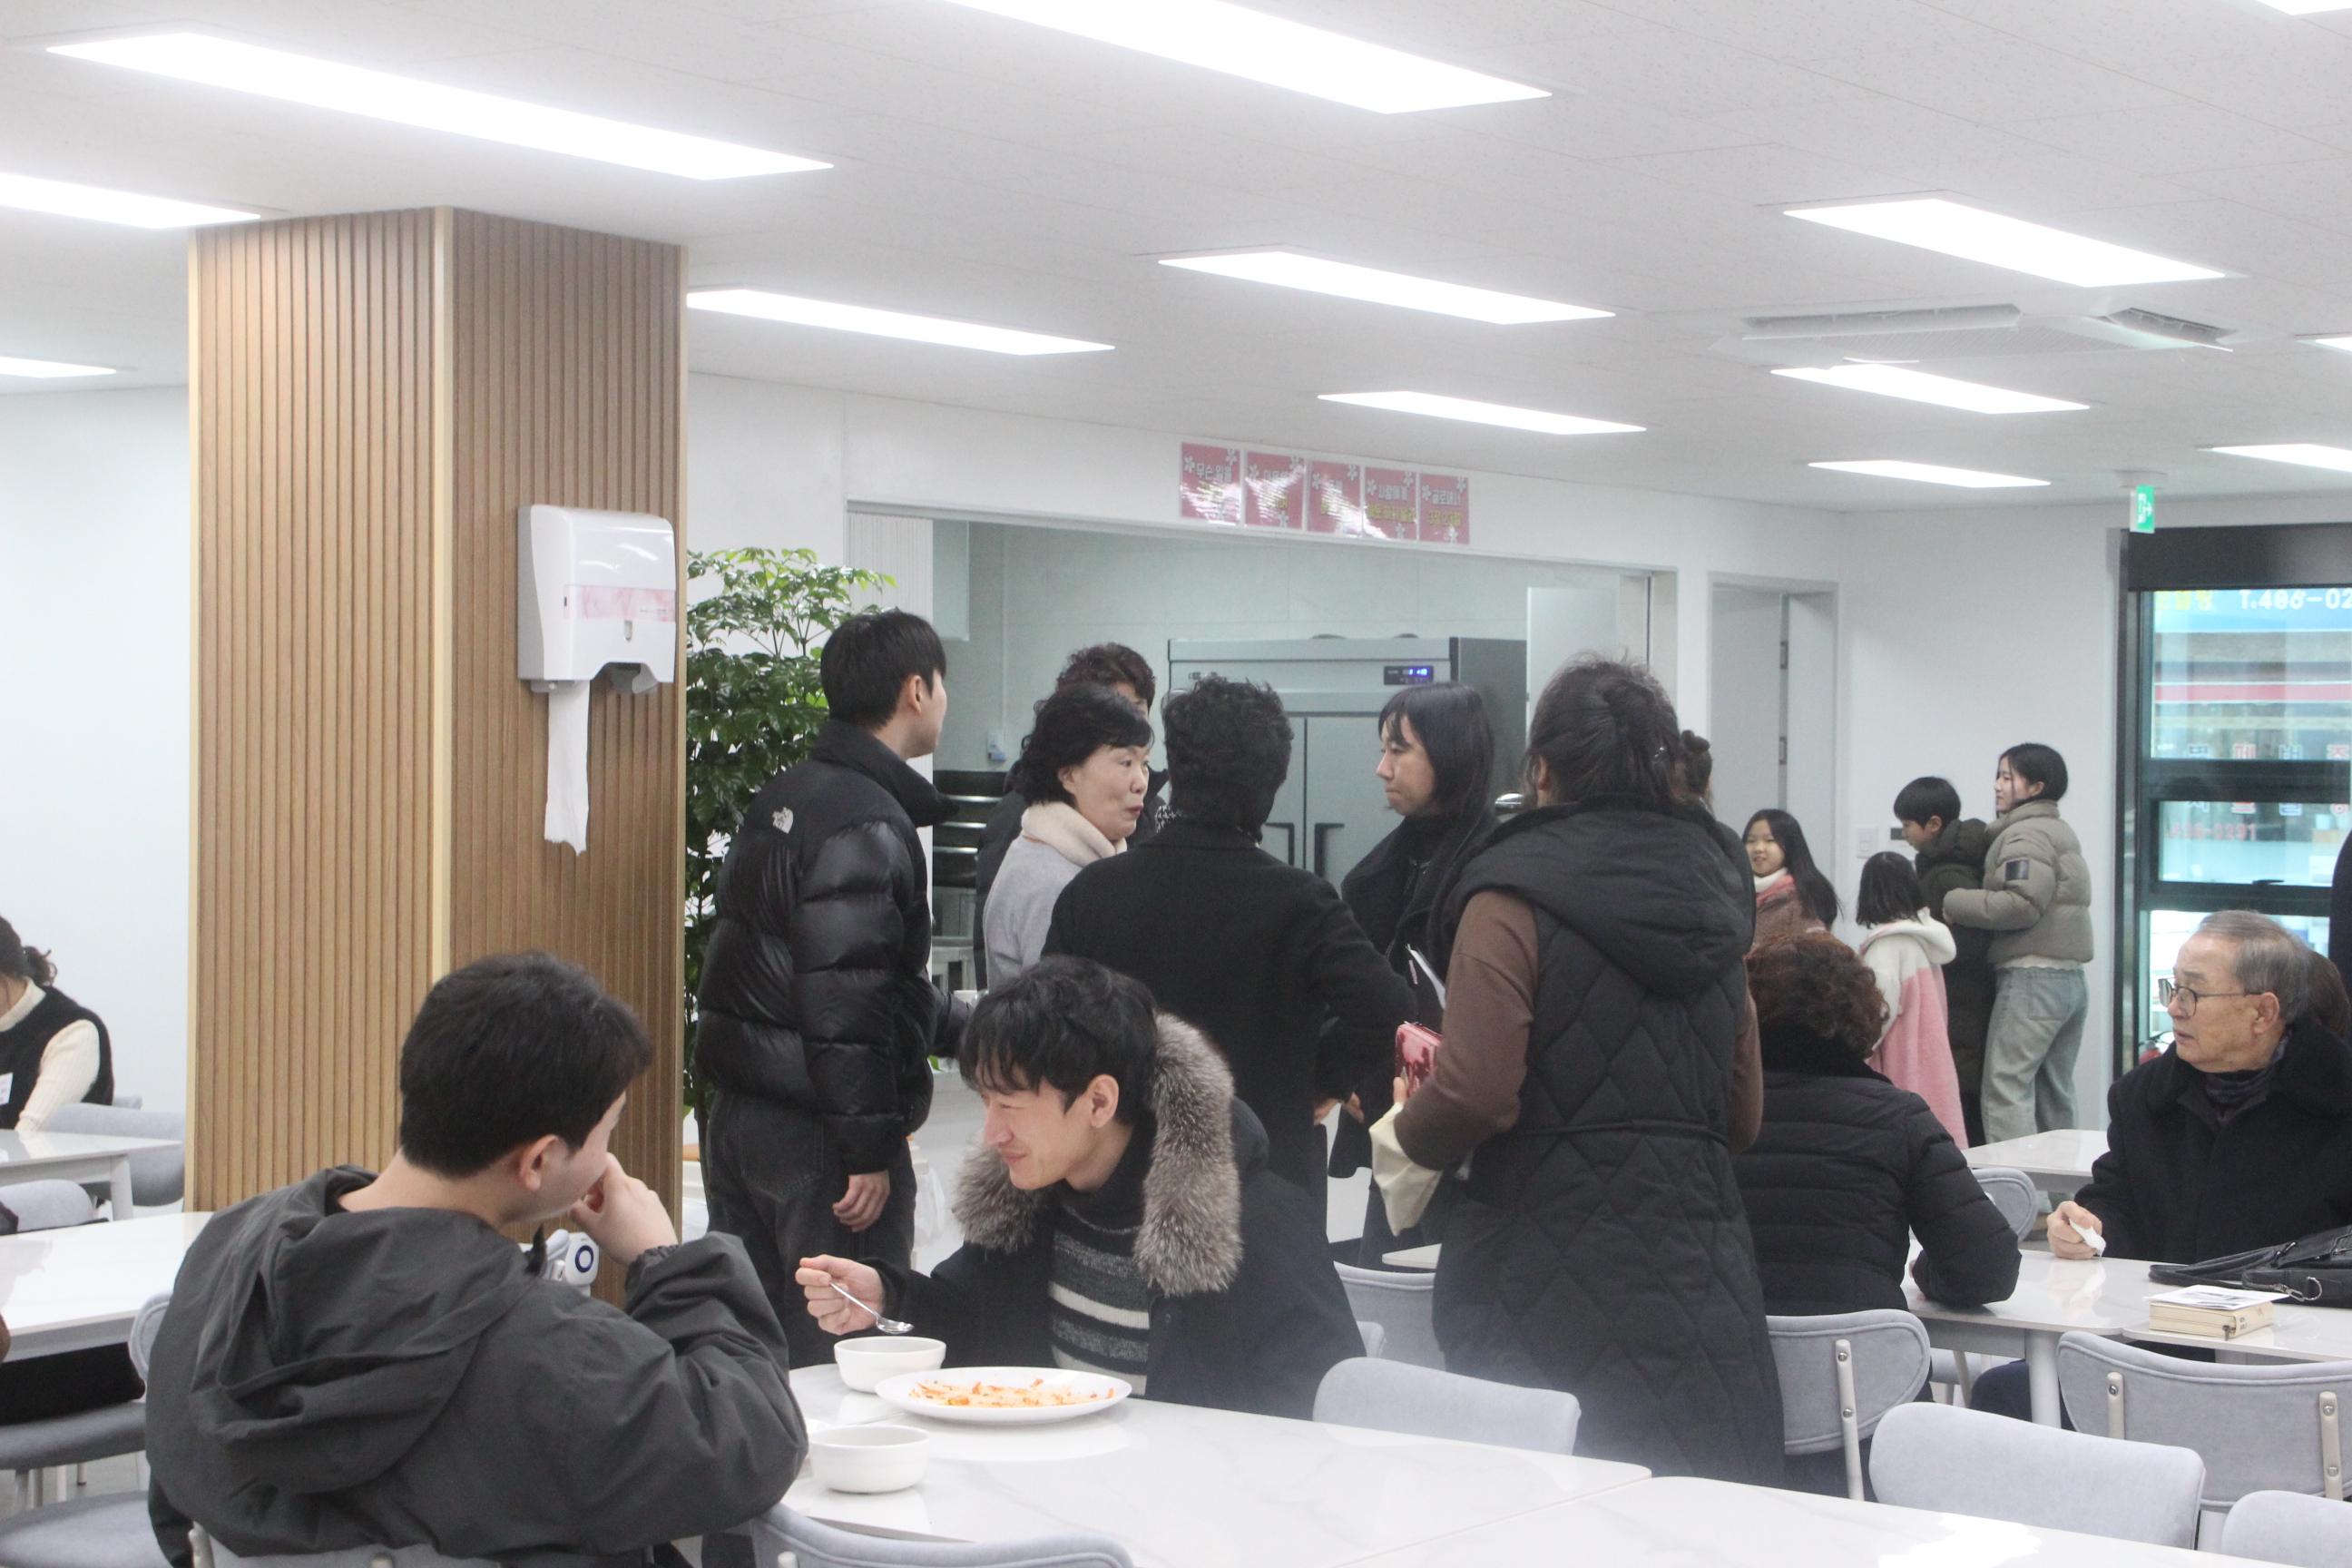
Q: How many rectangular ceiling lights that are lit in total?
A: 13